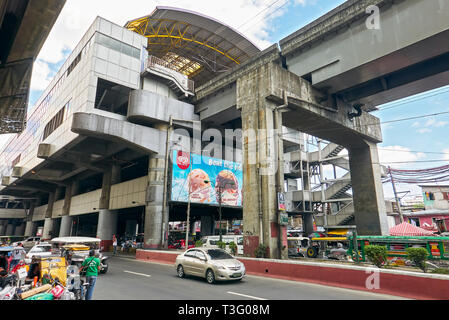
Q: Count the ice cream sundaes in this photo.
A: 2